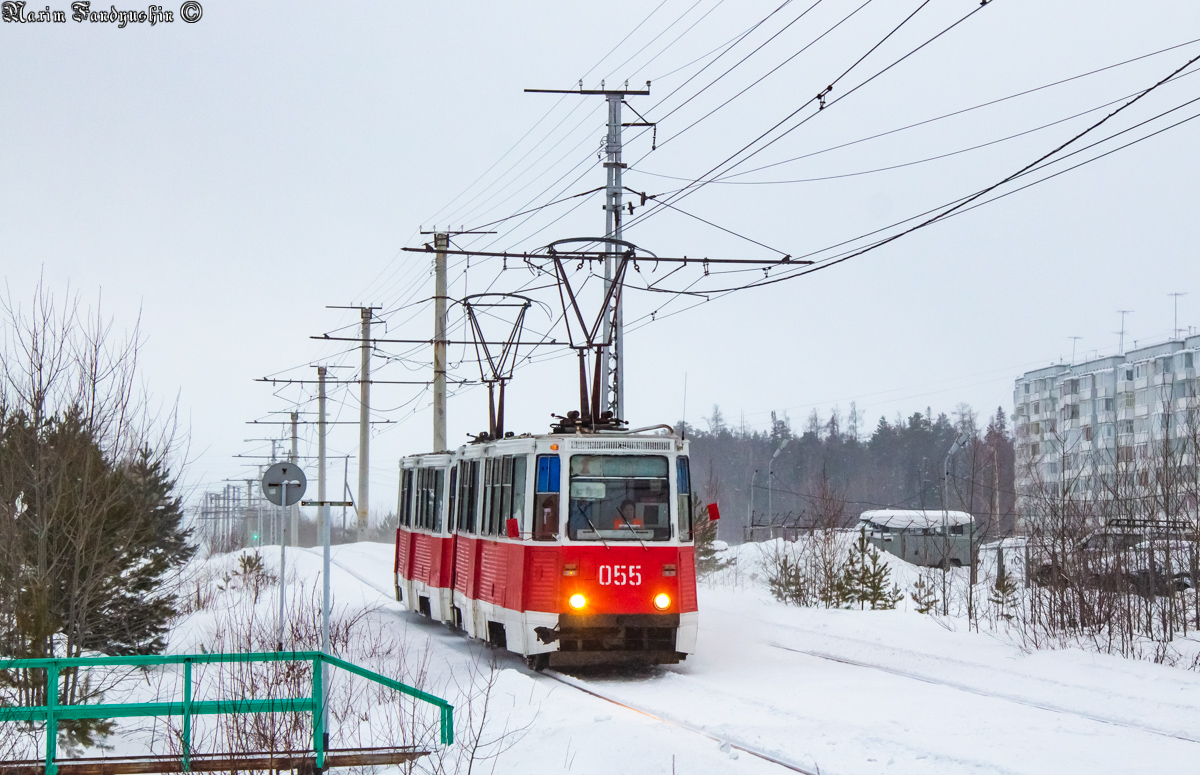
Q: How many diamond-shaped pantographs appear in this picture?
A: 2